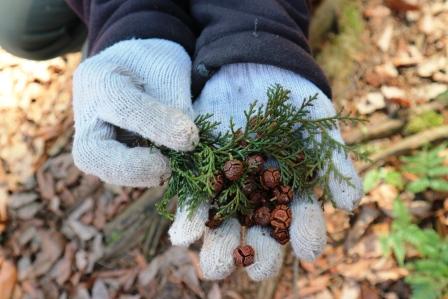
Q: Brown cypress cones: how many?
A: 13